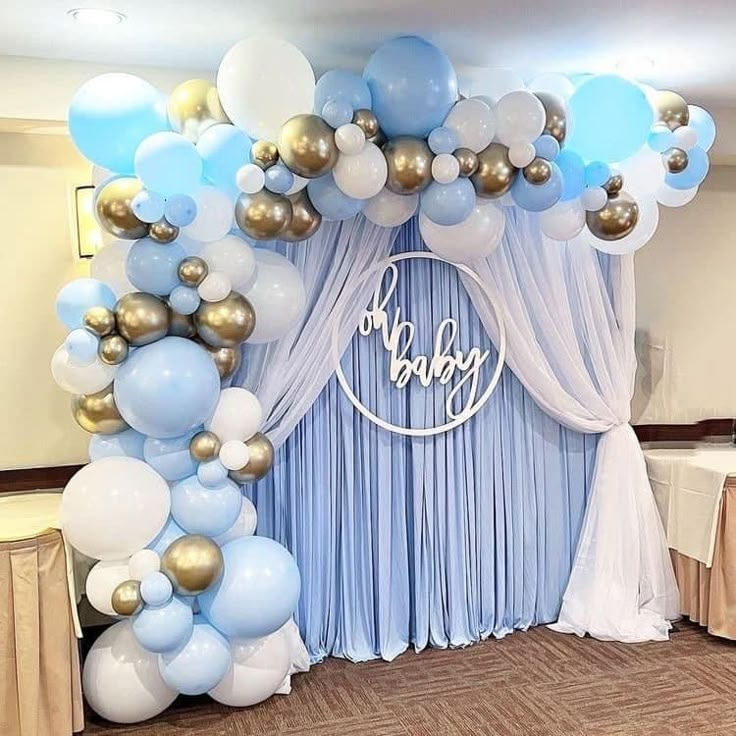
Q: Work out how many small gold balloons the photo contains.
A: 12